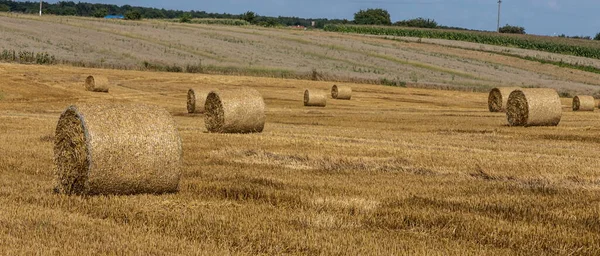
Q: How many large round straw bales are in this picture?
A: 9